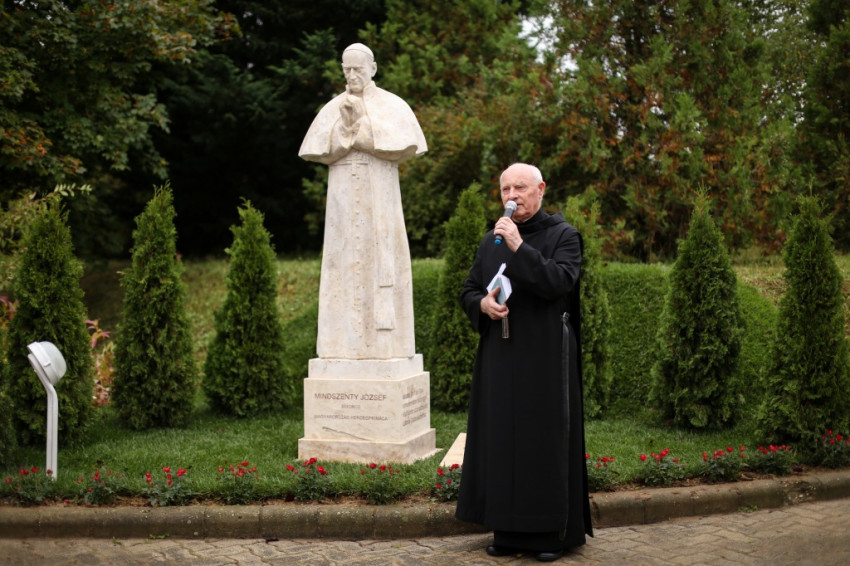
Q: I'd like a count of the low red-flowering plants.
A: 12